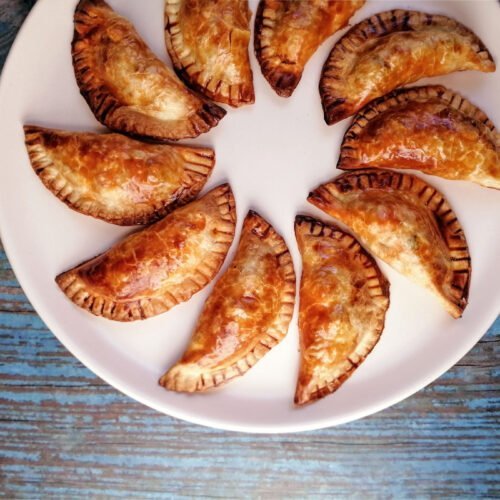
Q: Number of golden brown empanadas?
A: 10